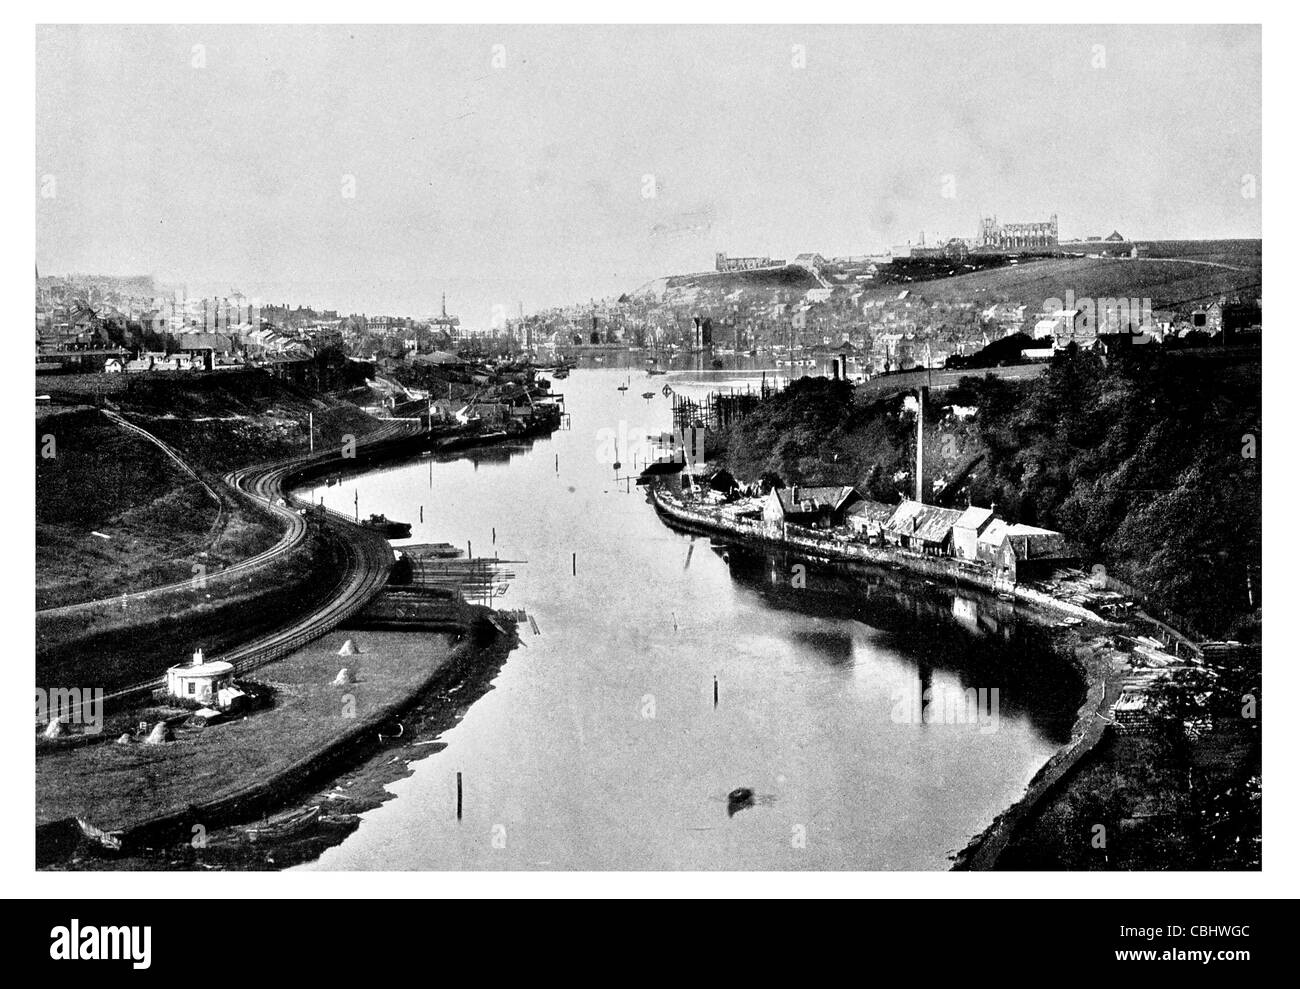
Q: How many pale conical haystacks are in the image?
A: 5